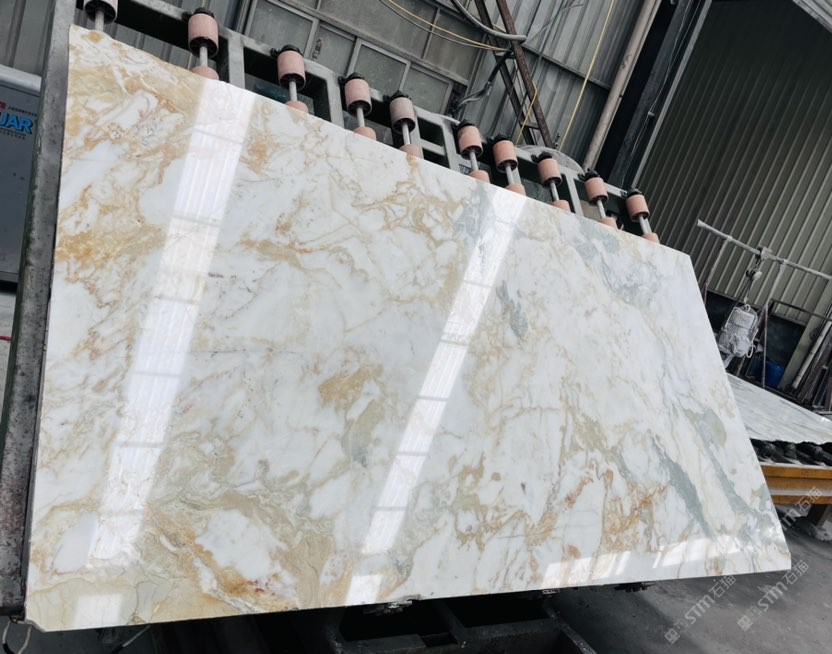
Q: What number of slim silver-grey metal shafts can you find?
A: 10